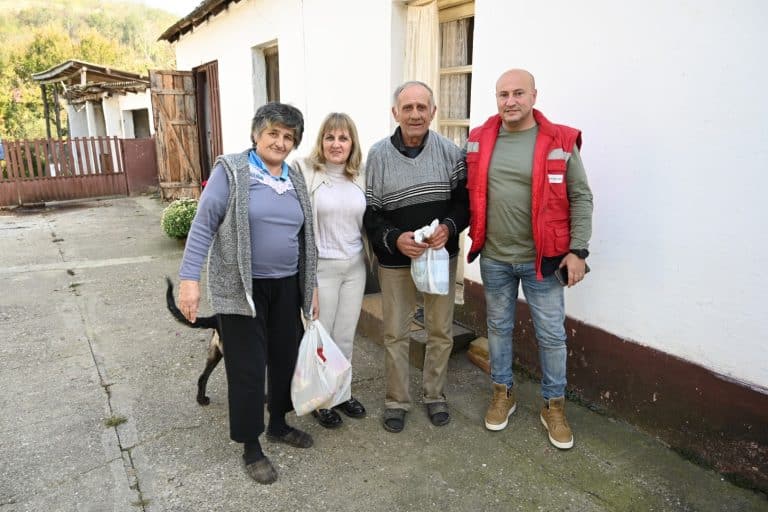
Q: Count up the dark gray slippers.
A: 4